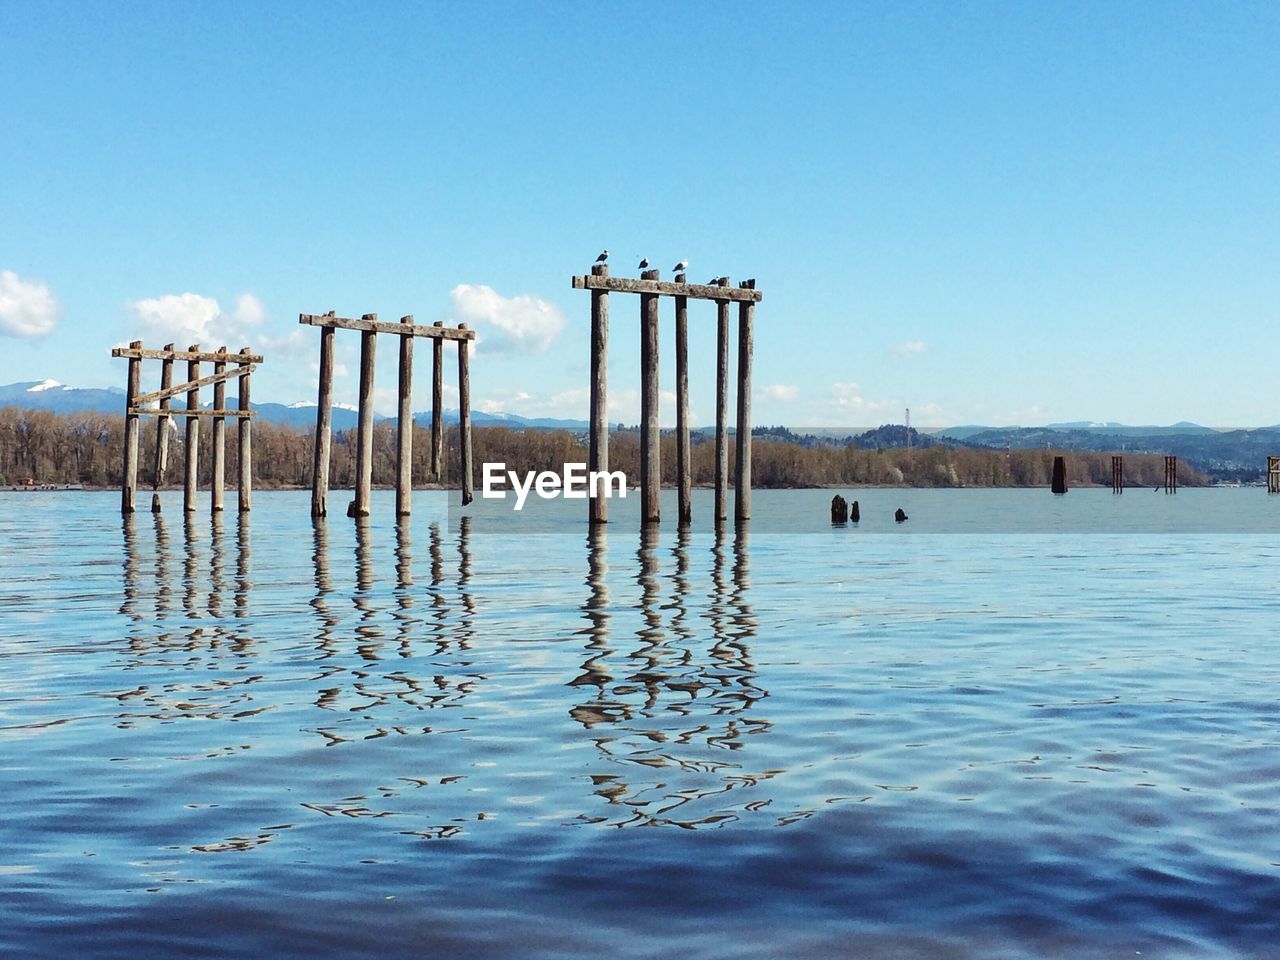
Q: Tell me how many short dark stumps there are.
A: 3